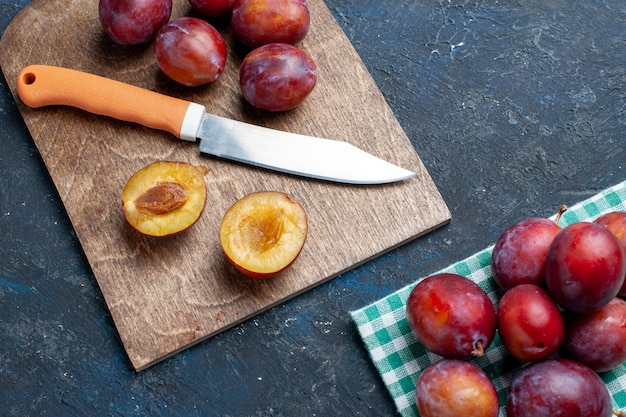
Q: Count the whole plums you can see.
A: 13